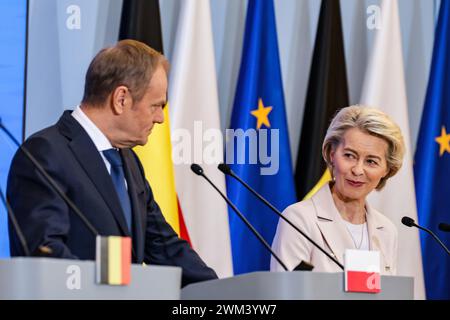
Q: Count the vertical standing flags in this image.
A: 6